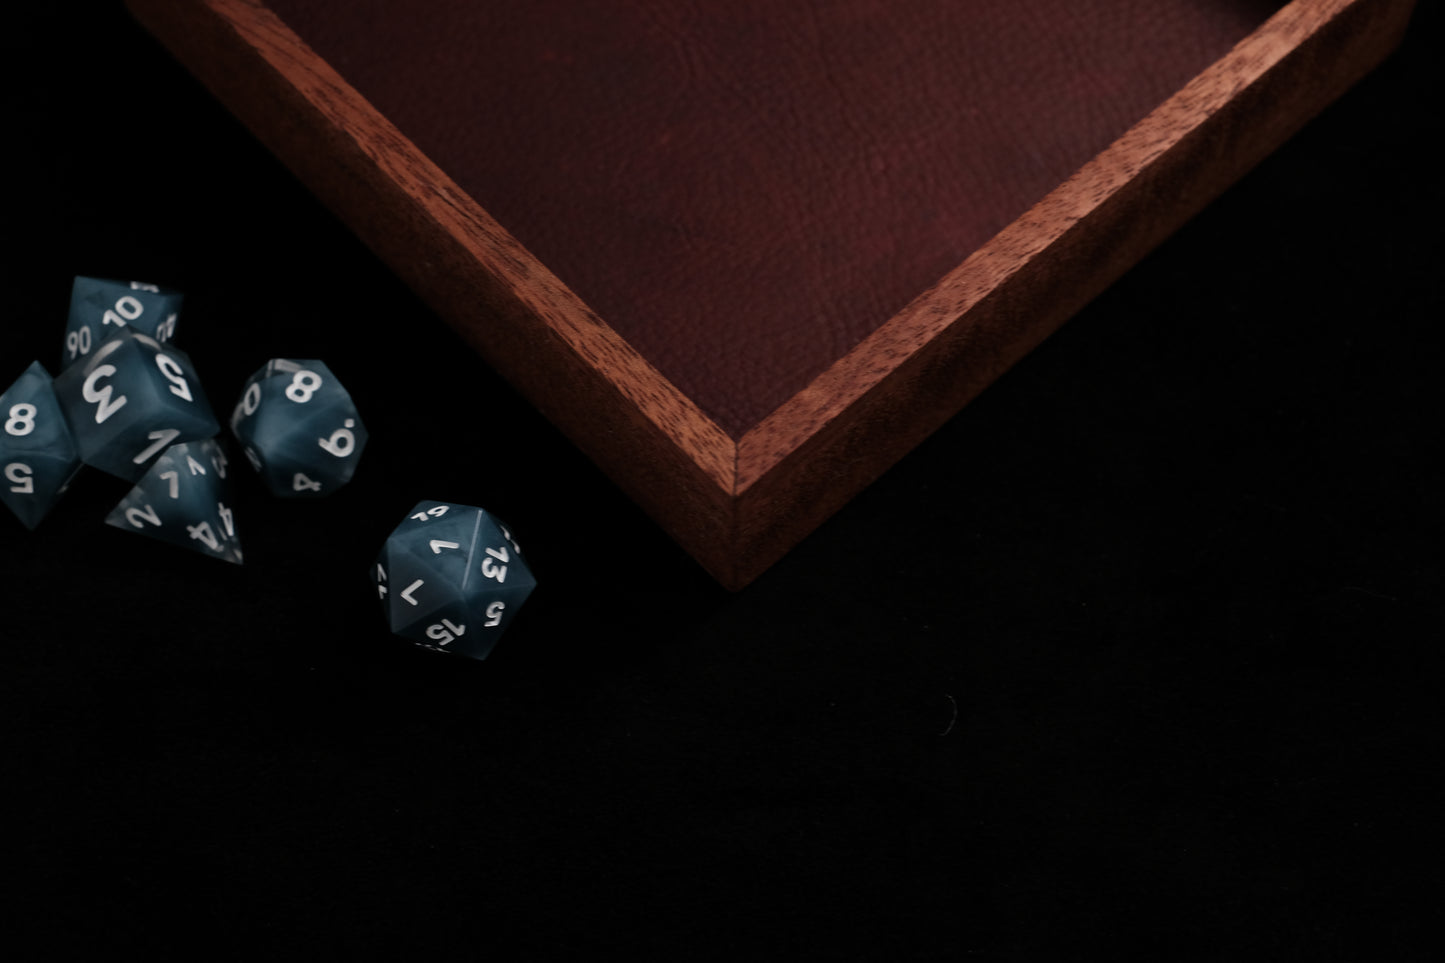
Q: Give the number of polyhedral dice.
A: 6